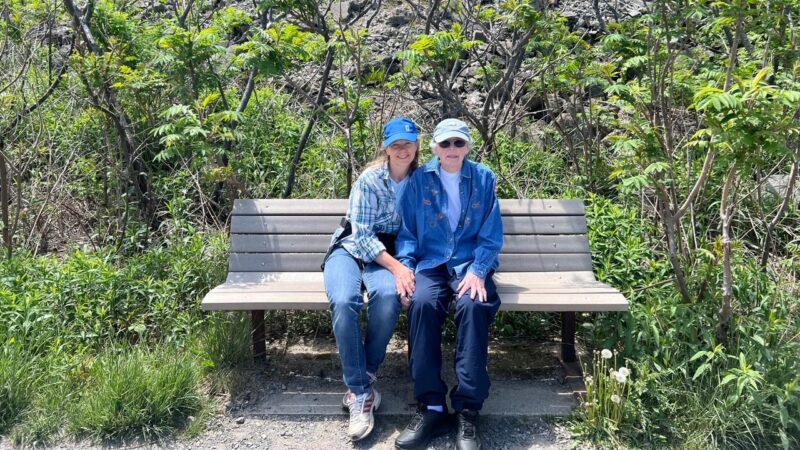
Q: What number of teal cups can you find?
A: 0